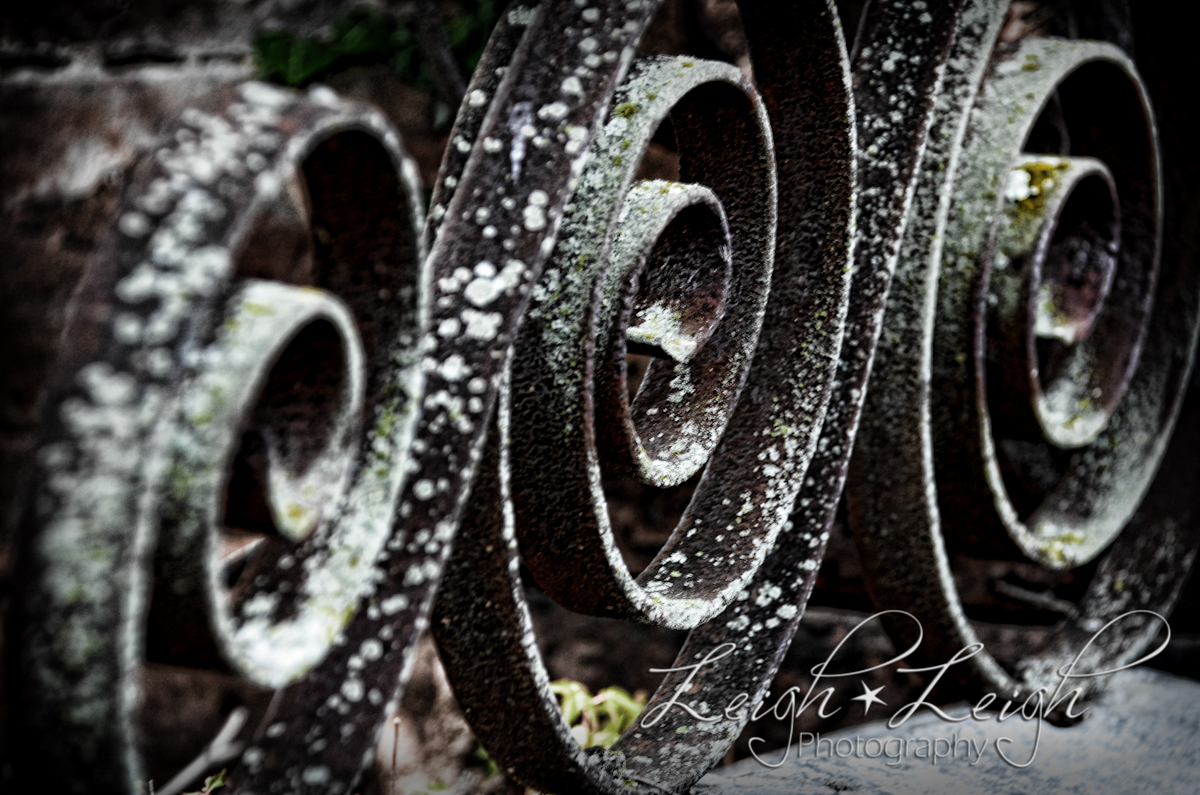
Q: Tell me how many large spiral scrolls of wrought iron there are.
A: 3